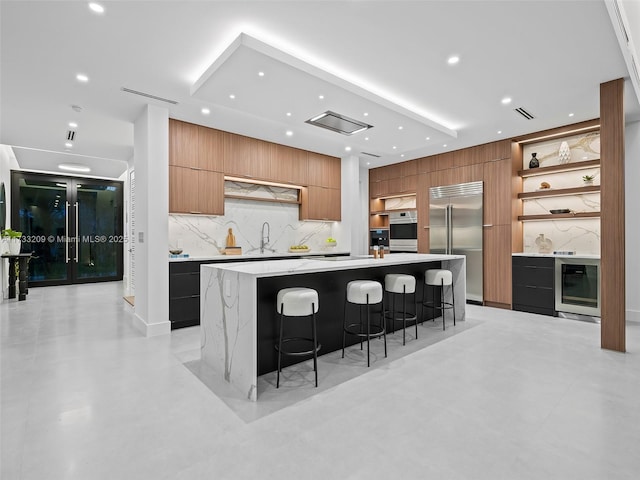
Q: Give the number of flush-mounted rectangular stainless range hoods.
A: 1